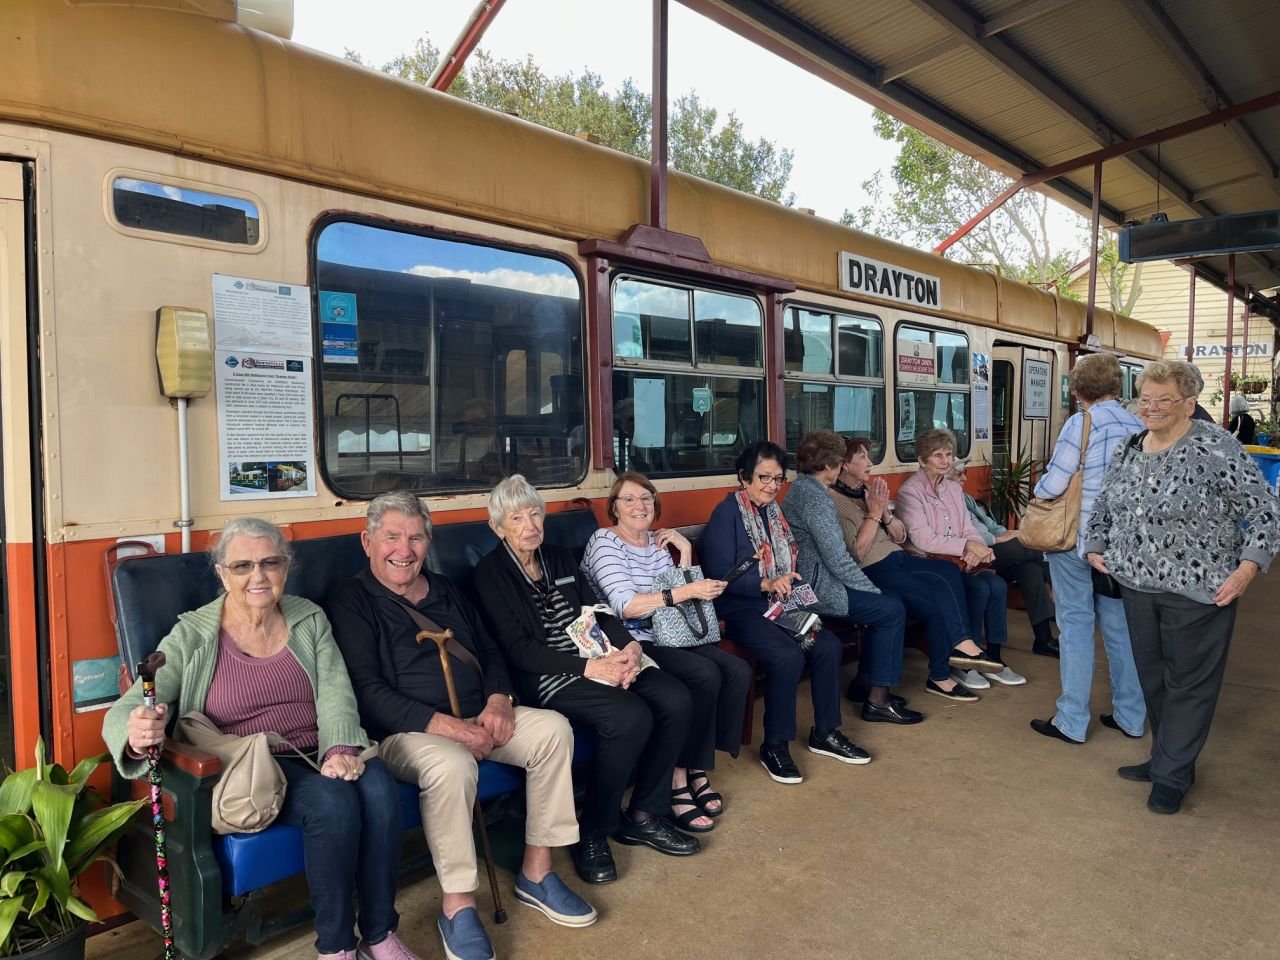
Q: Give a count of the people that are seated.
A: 9